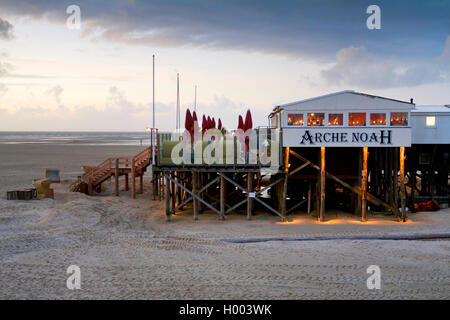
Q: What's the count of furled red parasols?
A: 8